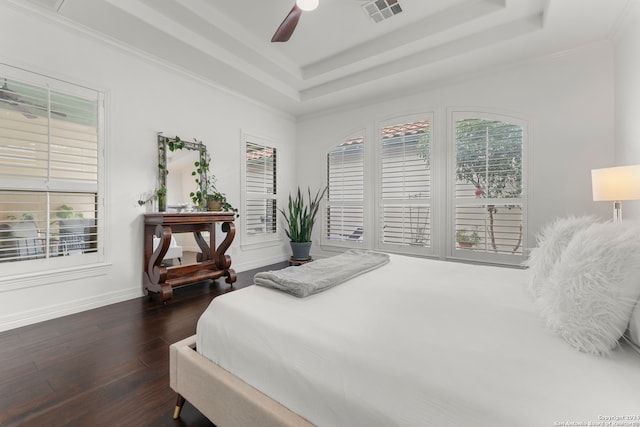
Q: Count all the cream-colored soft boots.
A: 0